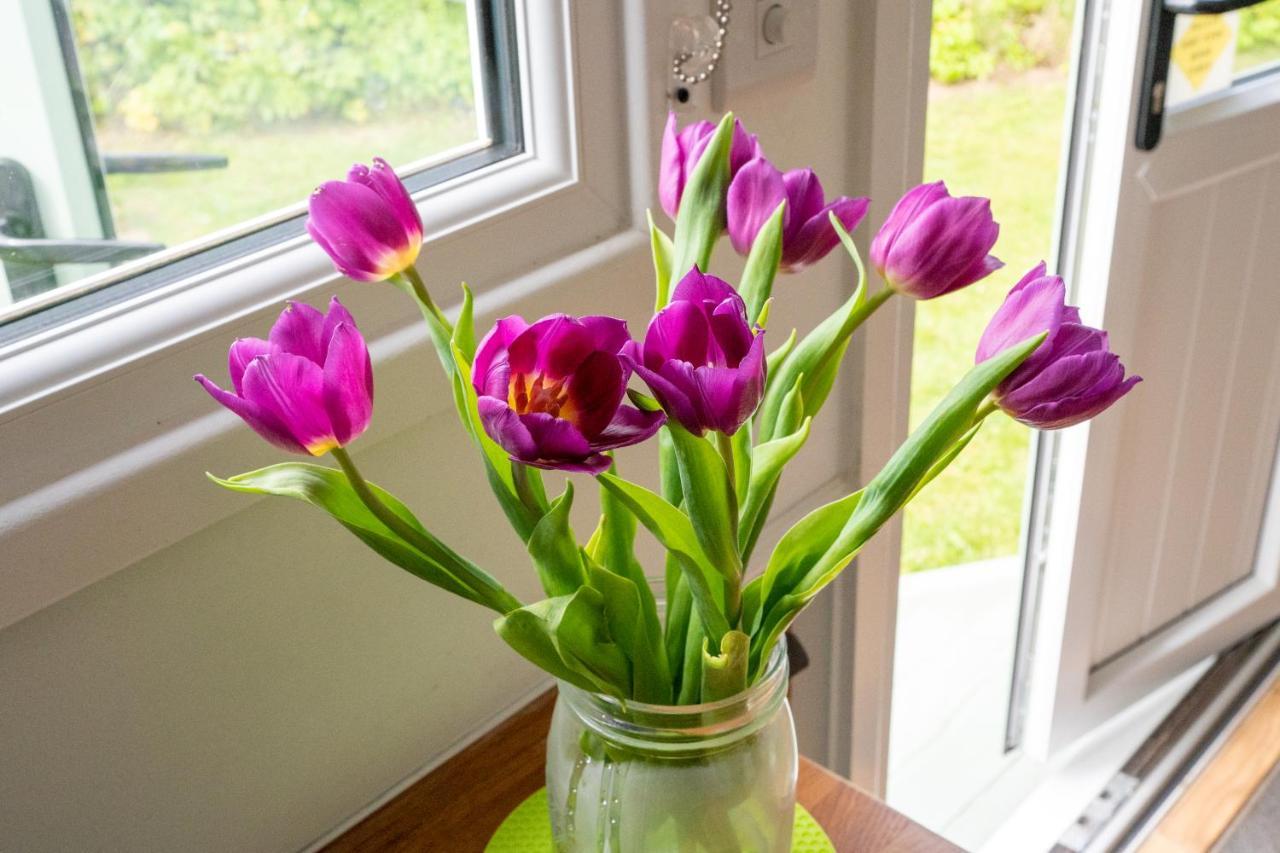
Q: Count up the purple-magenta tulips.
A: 8